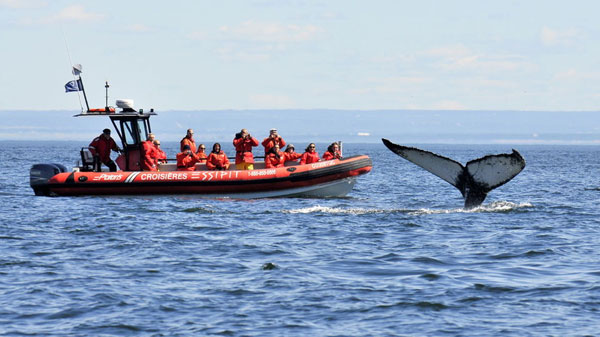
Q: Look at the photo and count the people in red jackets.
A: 13